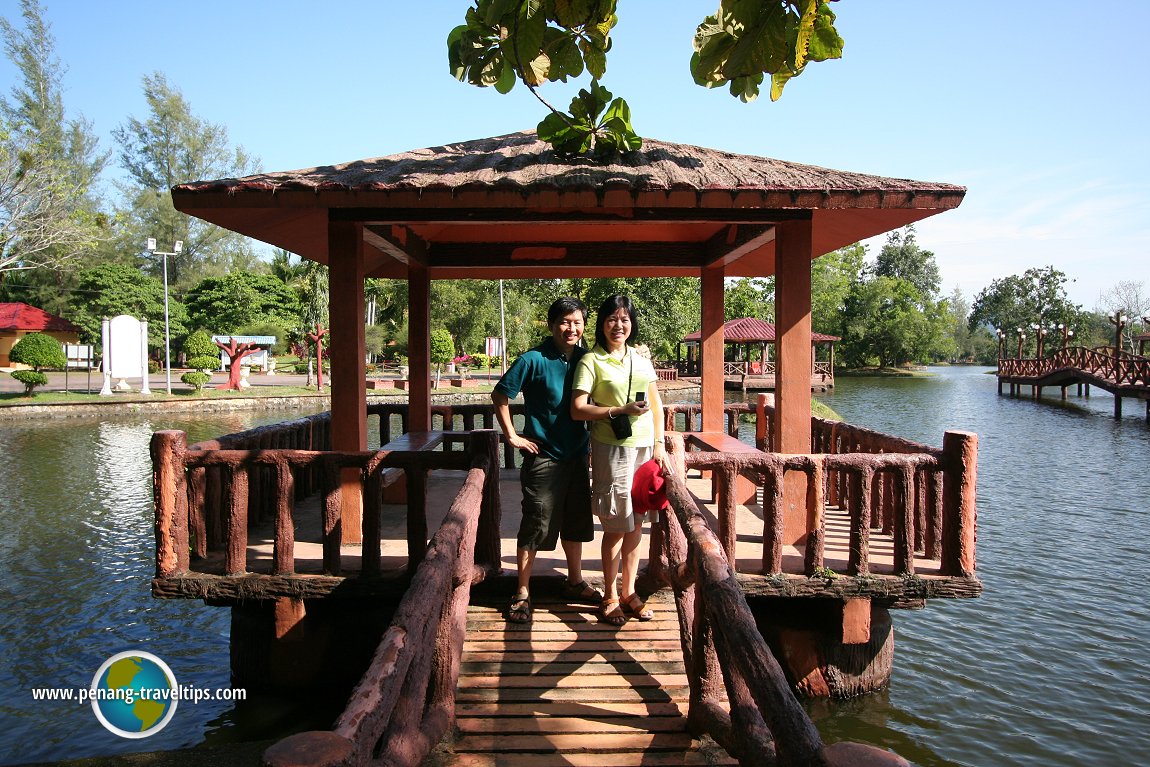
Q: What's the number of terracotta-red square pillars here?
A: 4